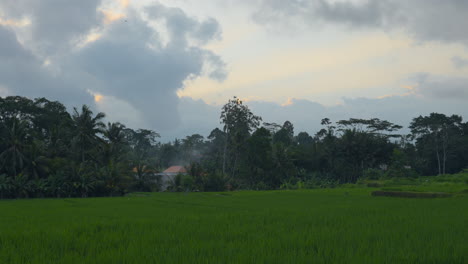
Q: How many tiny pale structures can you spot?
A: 1